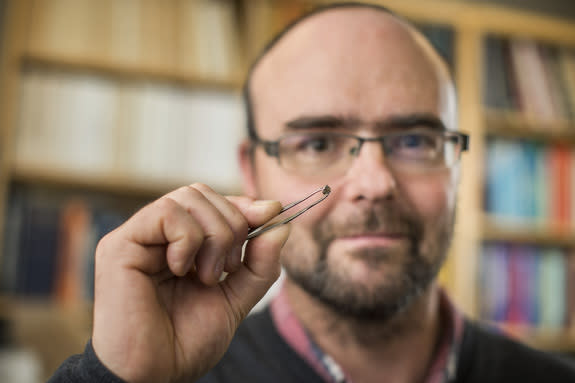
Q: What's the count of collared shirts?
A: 1